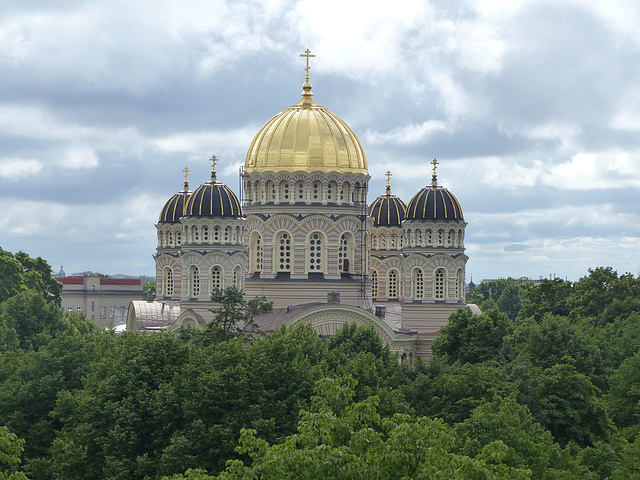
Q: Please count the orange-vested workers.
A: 0